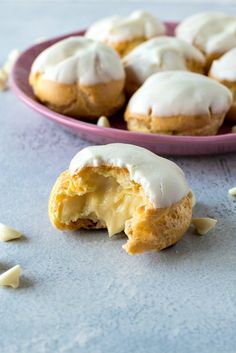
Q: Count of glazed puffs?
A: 7